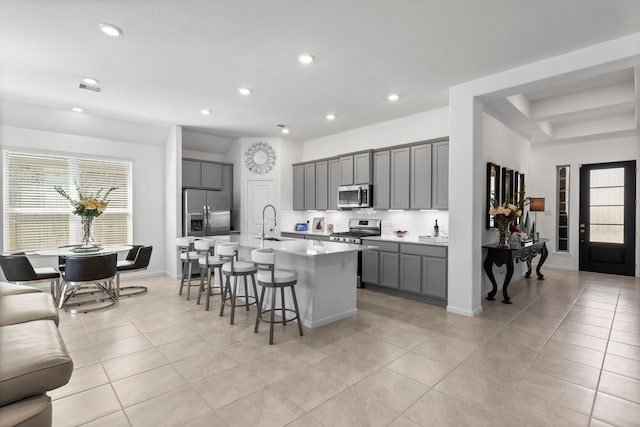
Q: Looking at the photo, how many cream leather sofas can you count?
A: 1